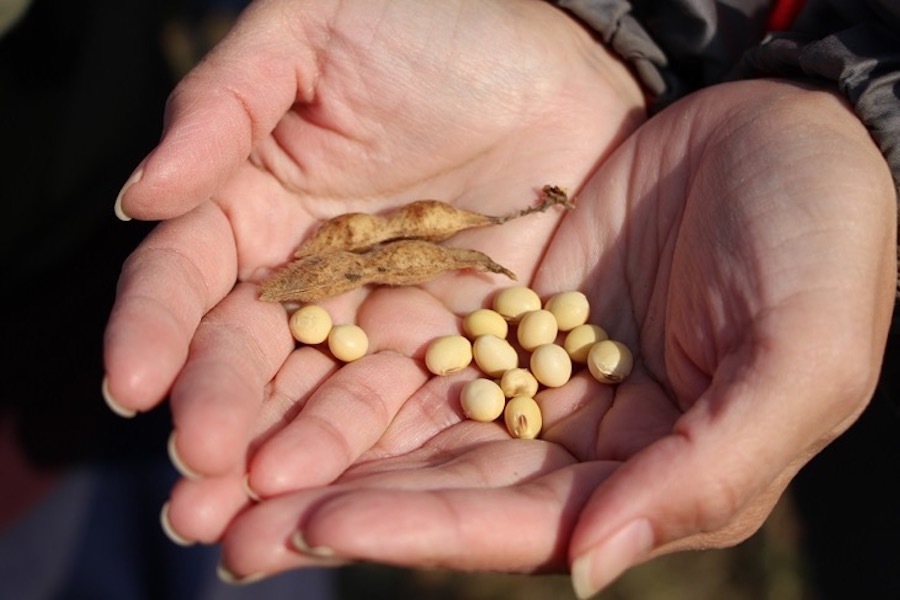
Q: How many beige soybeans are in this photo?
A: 14